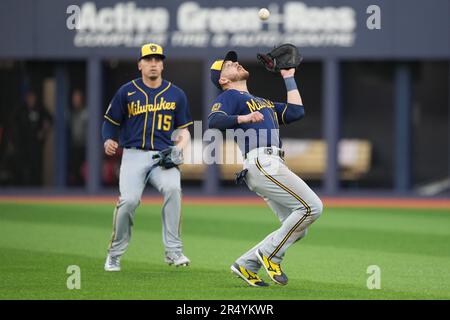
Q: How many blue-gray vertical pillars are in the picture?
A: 5